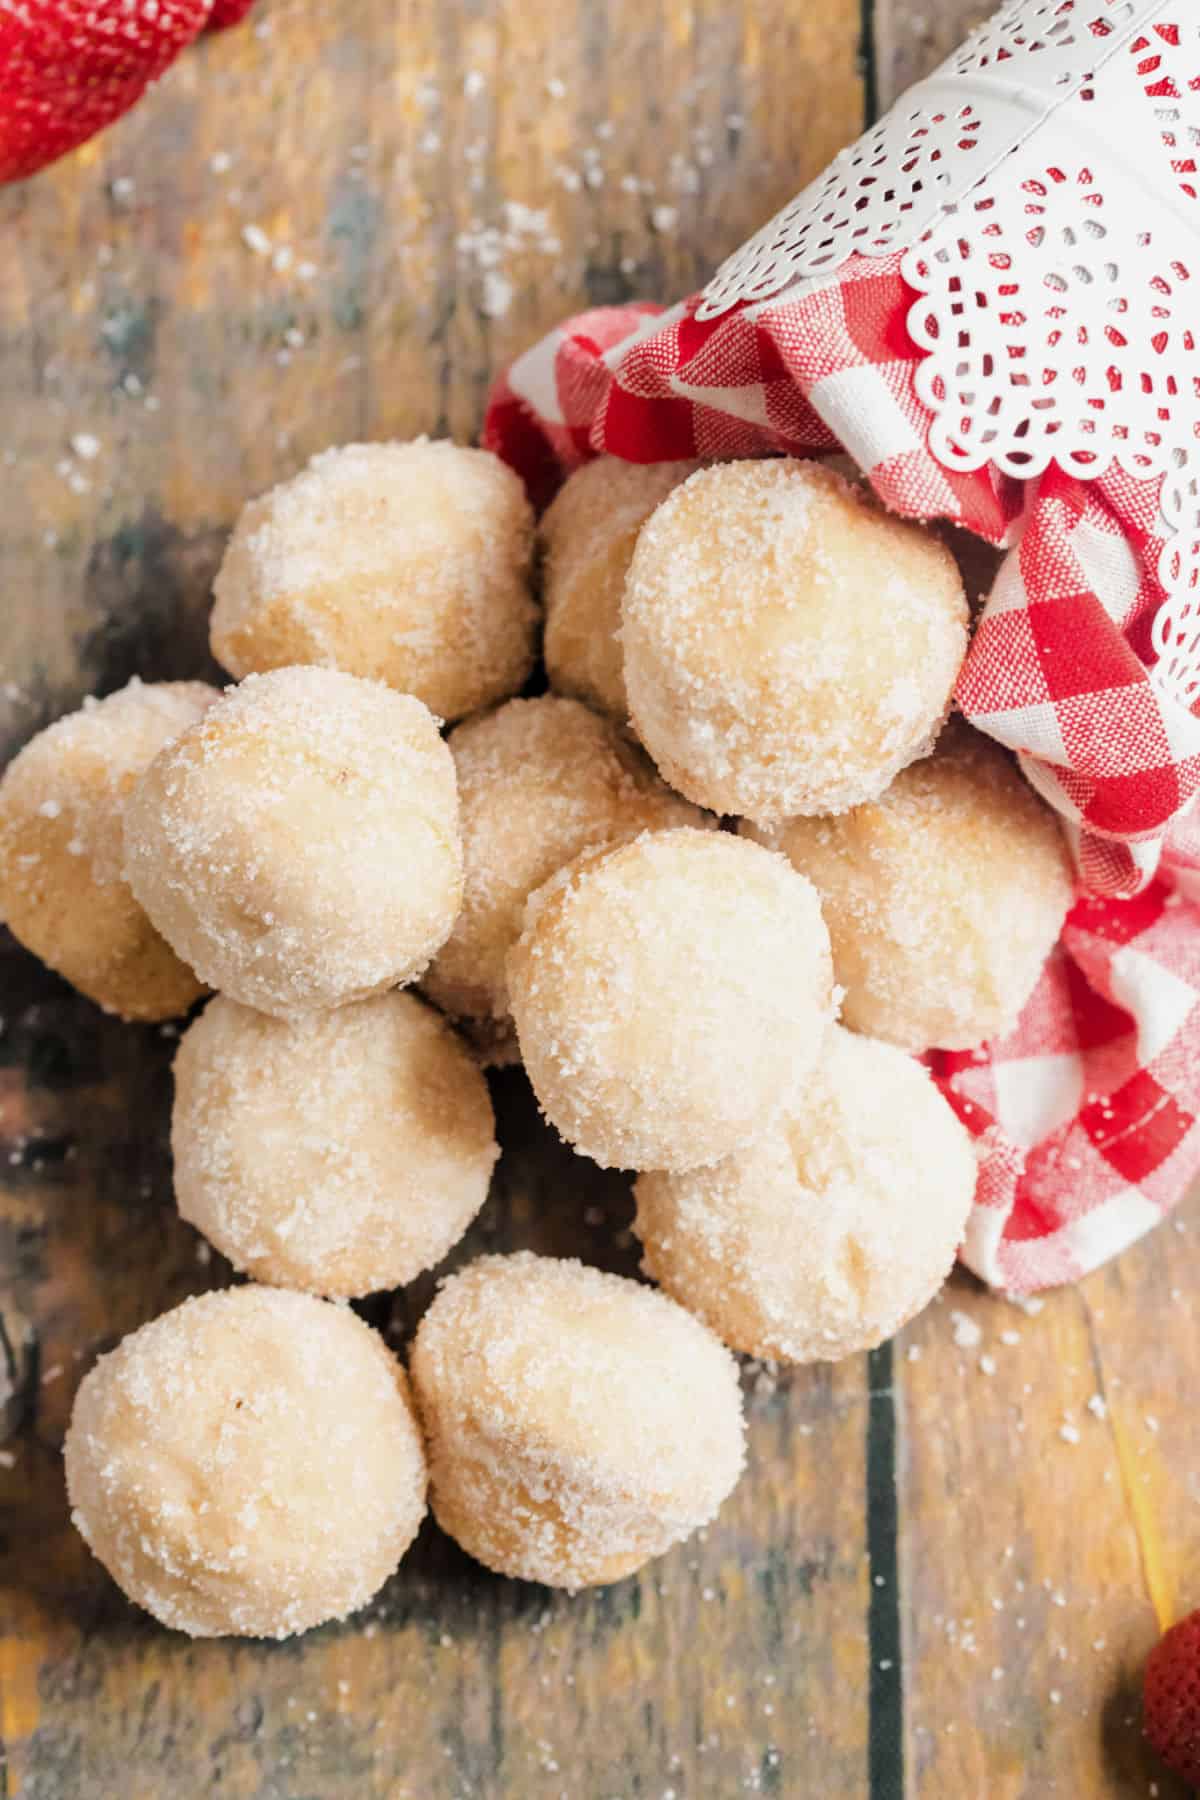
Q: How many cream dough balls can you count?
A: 12